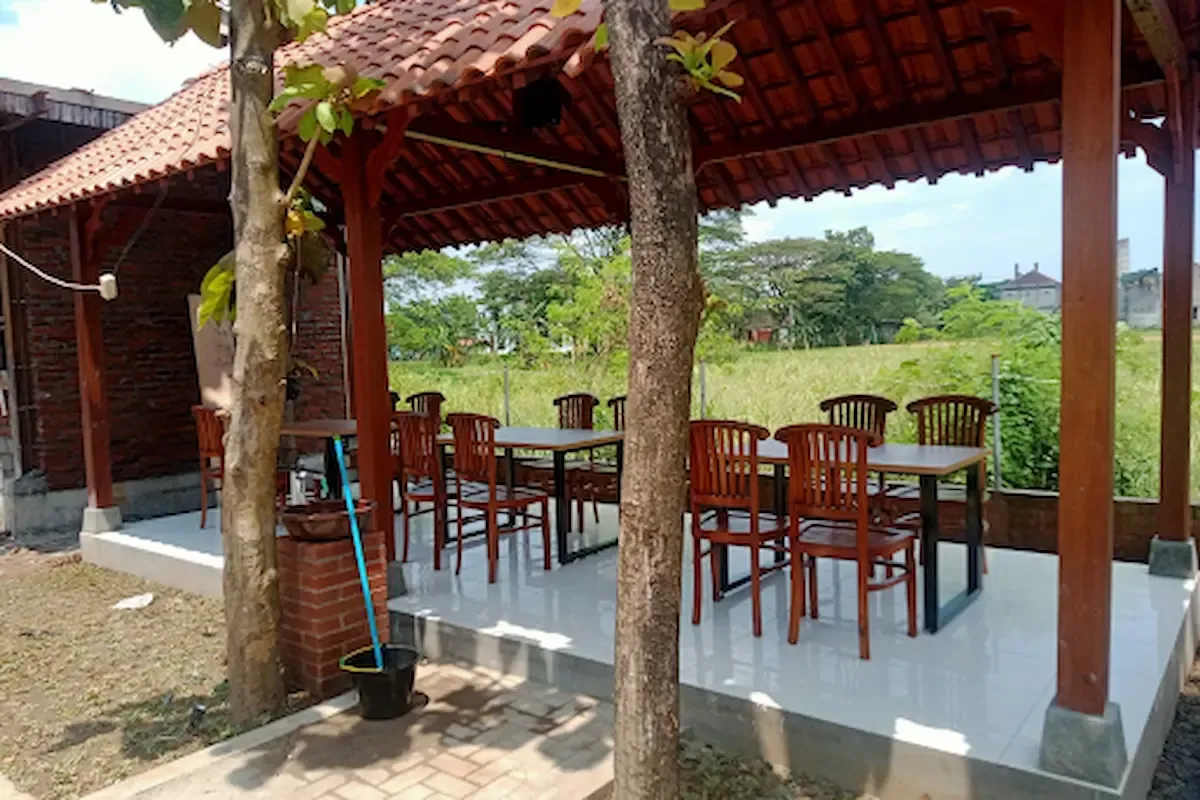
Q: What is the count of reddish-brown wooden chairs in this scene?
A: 11